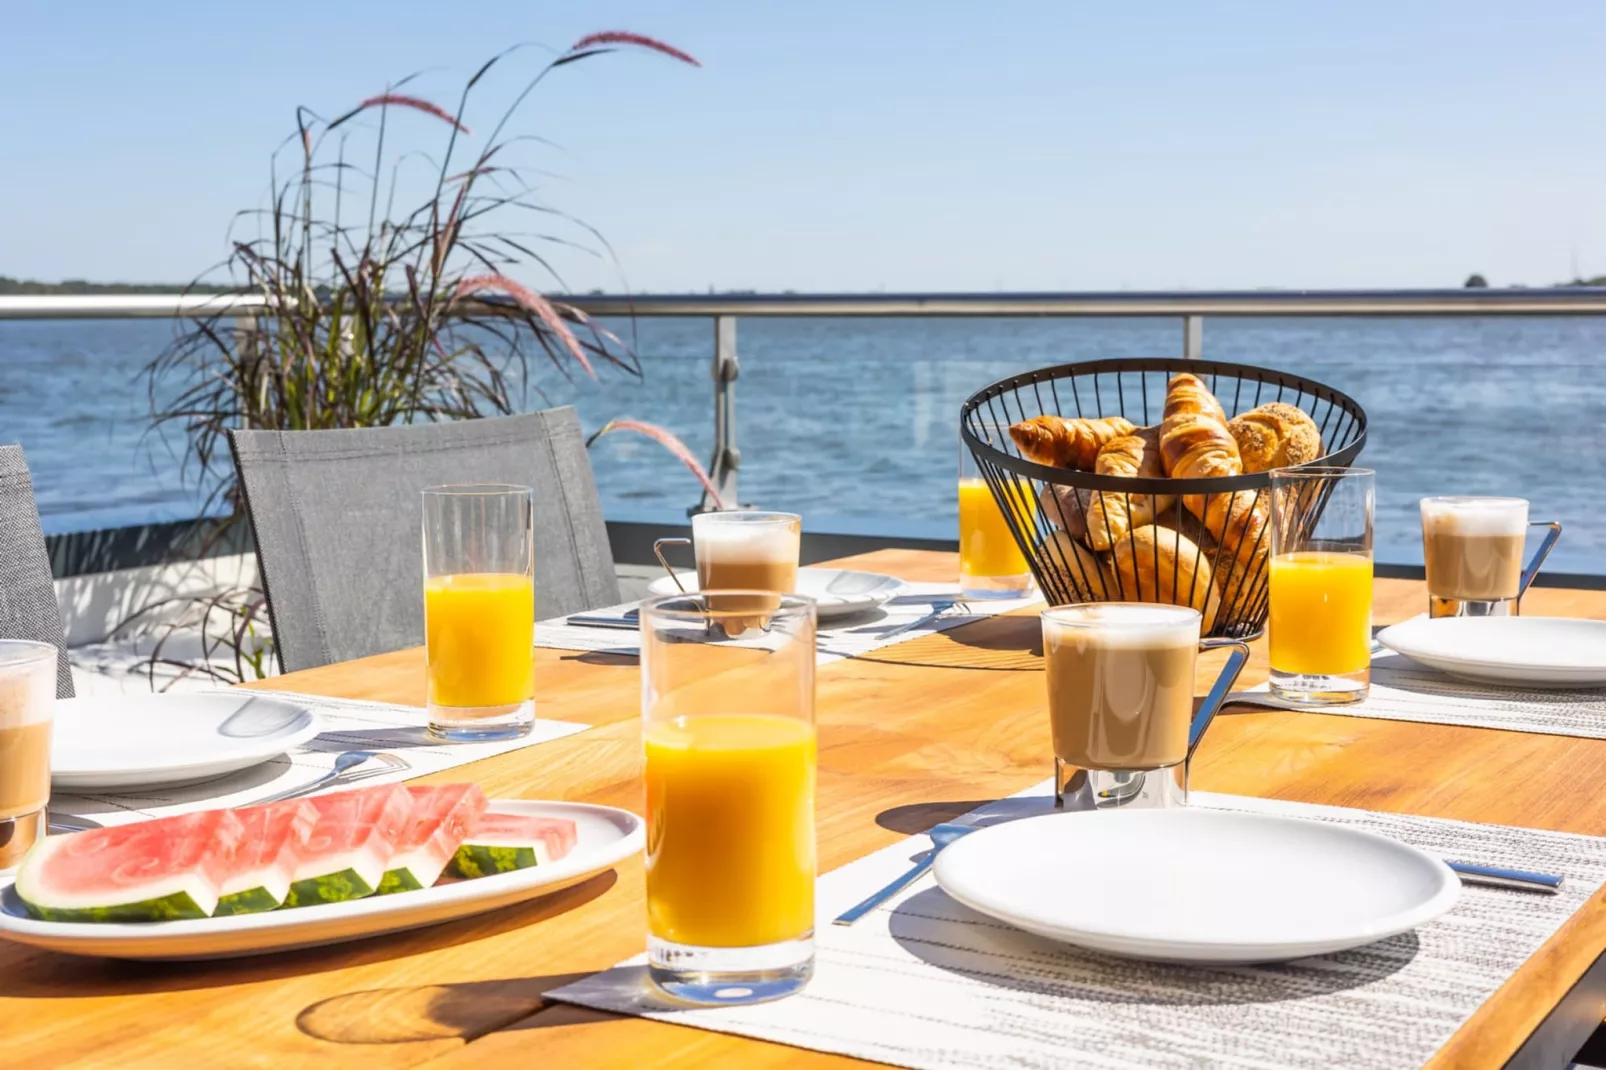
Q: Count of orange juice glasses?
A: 4